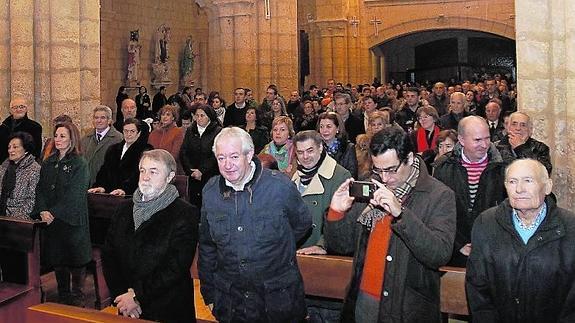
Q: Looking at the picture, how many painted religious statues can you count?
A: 3